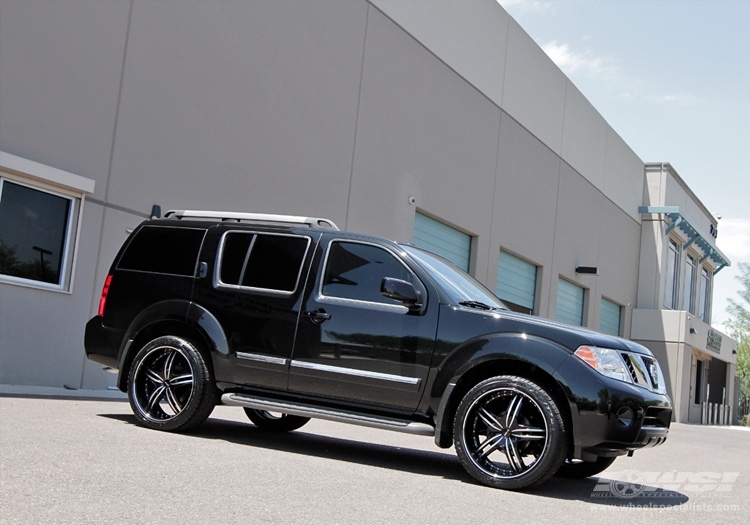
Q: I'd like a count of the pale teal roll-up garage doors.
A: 4